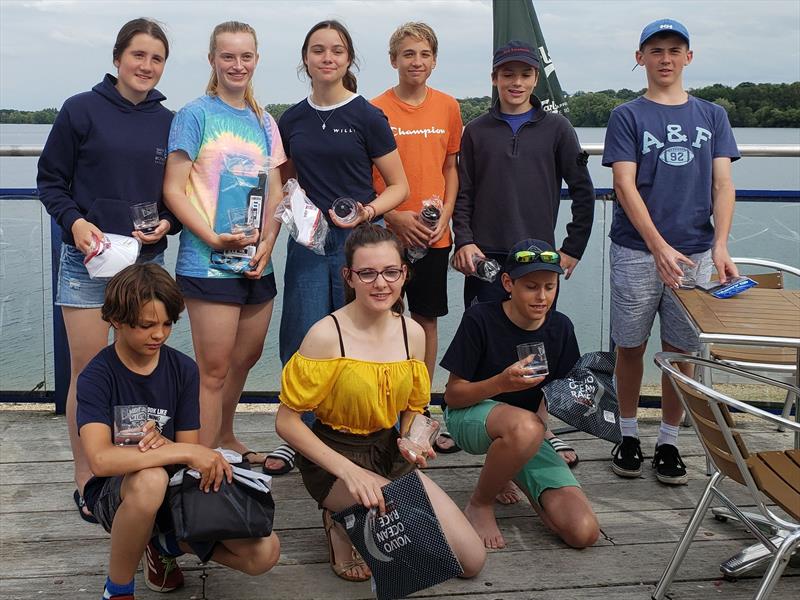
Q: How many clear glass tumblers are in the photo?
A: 7